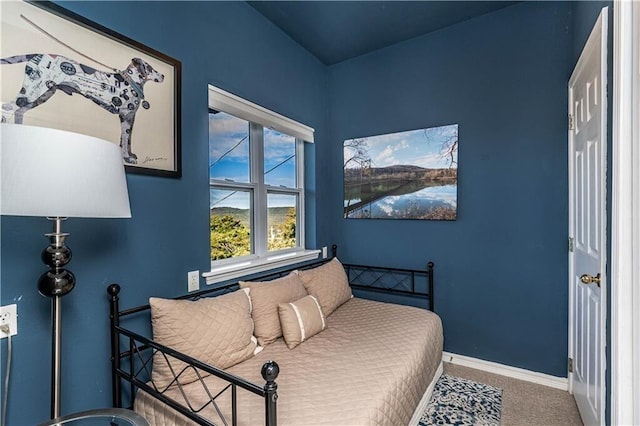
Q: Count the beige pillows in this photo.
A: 4